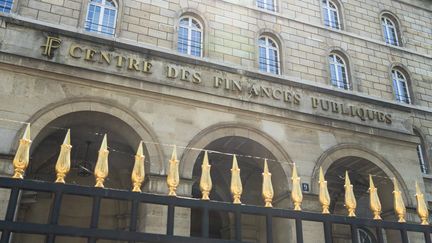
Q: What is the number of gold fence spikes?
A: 14